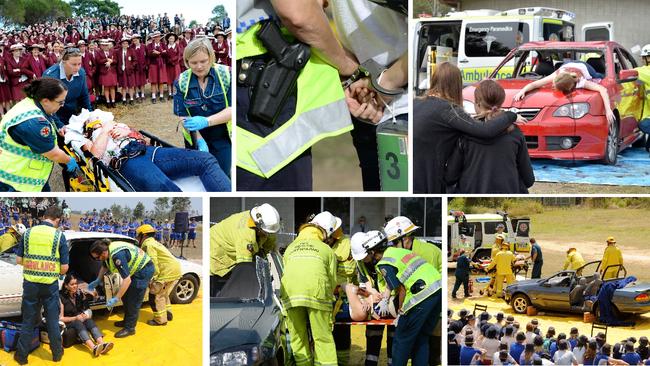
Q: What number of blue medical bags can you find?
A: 1